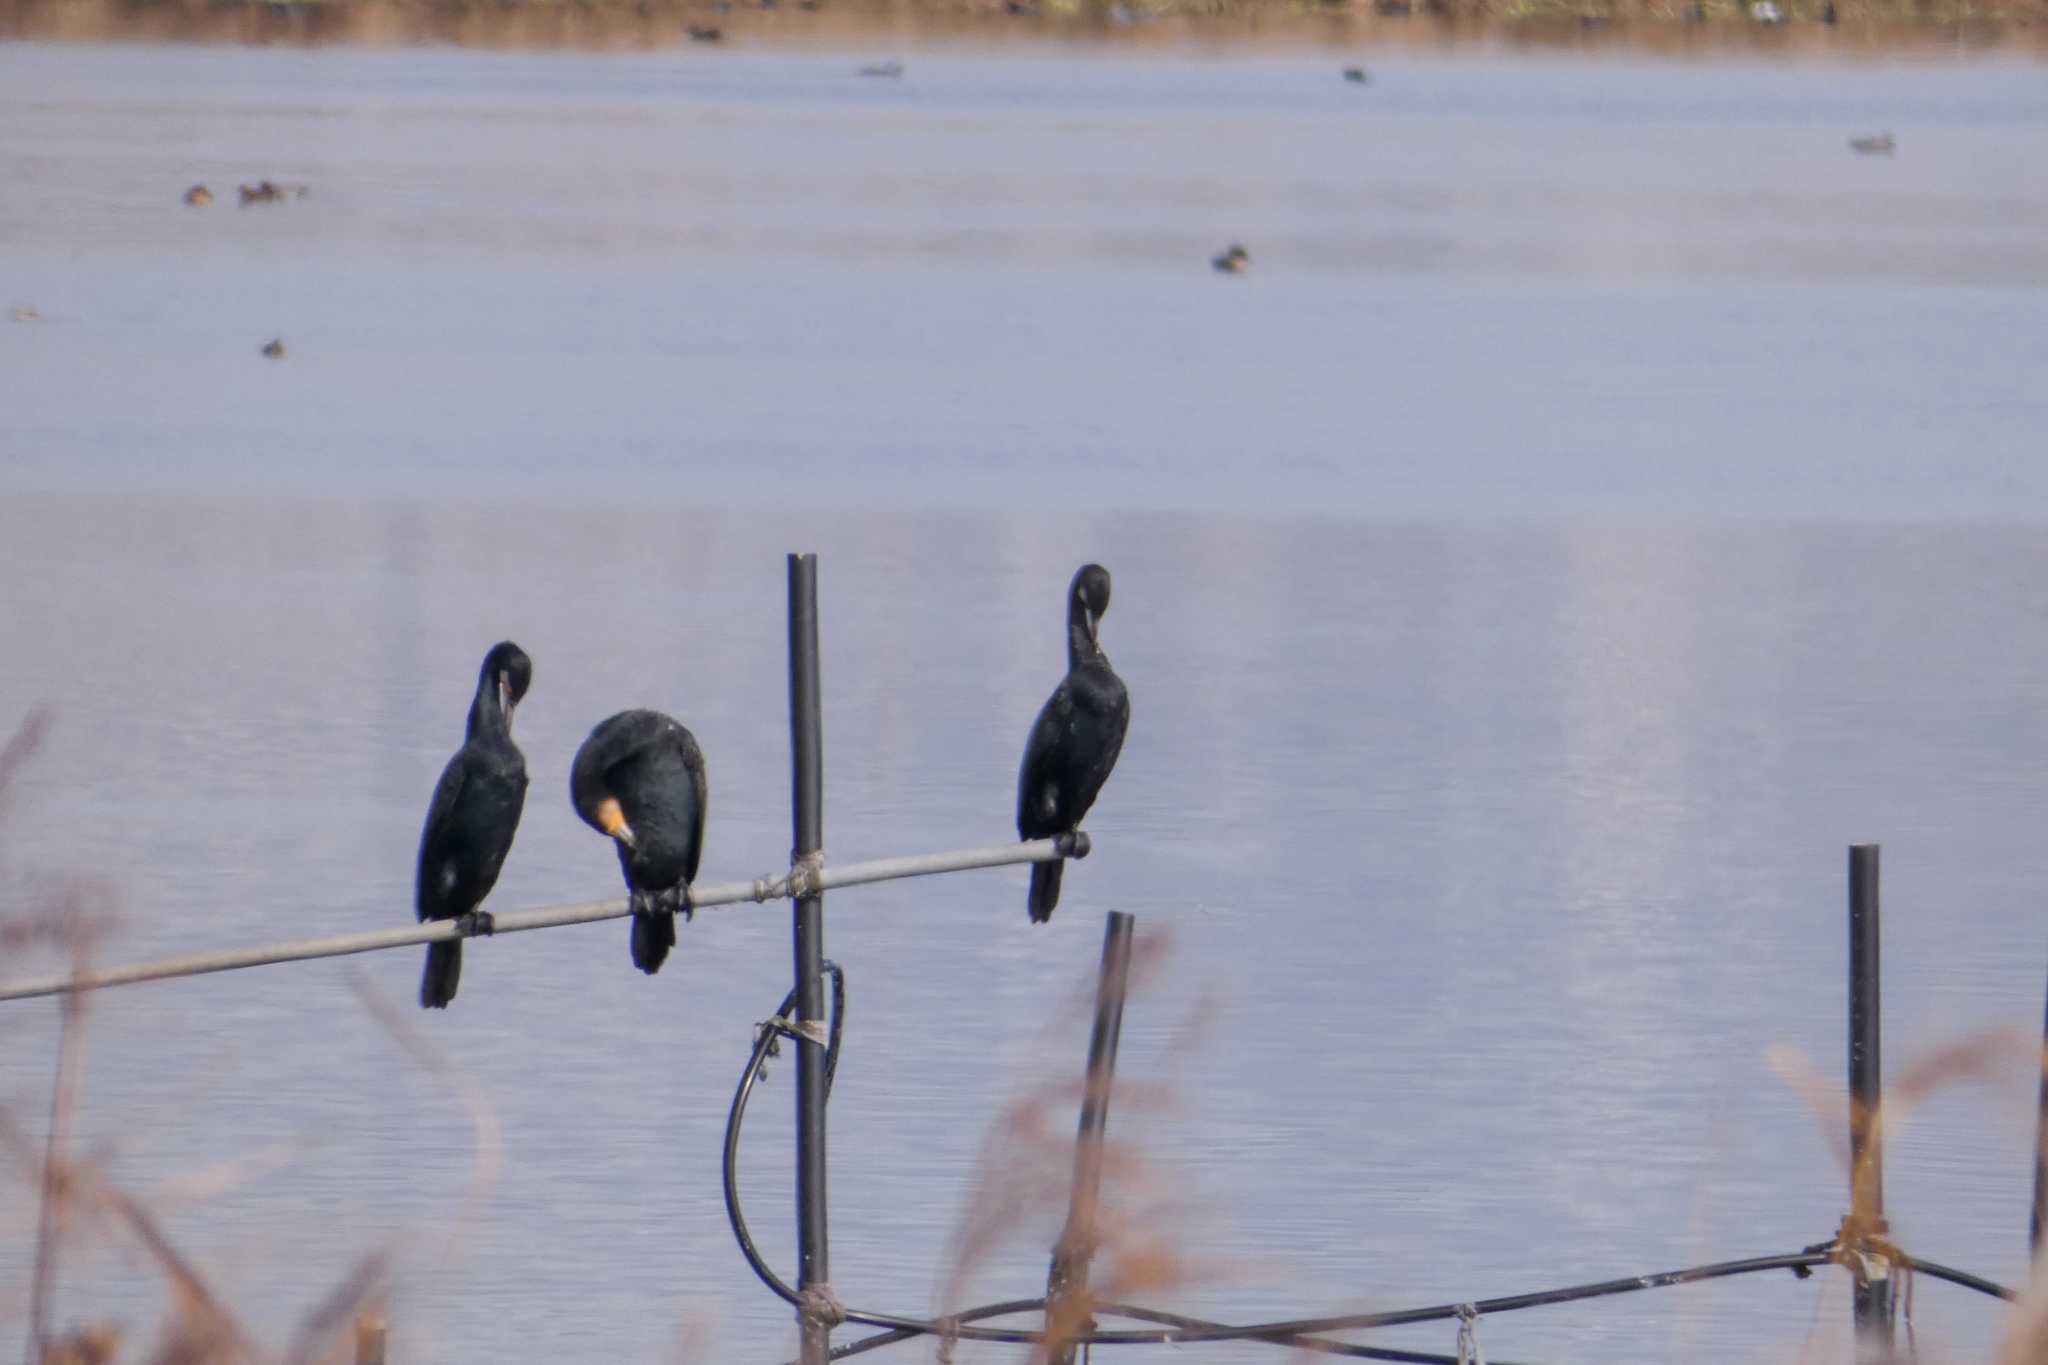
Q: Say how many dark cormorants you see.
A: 3